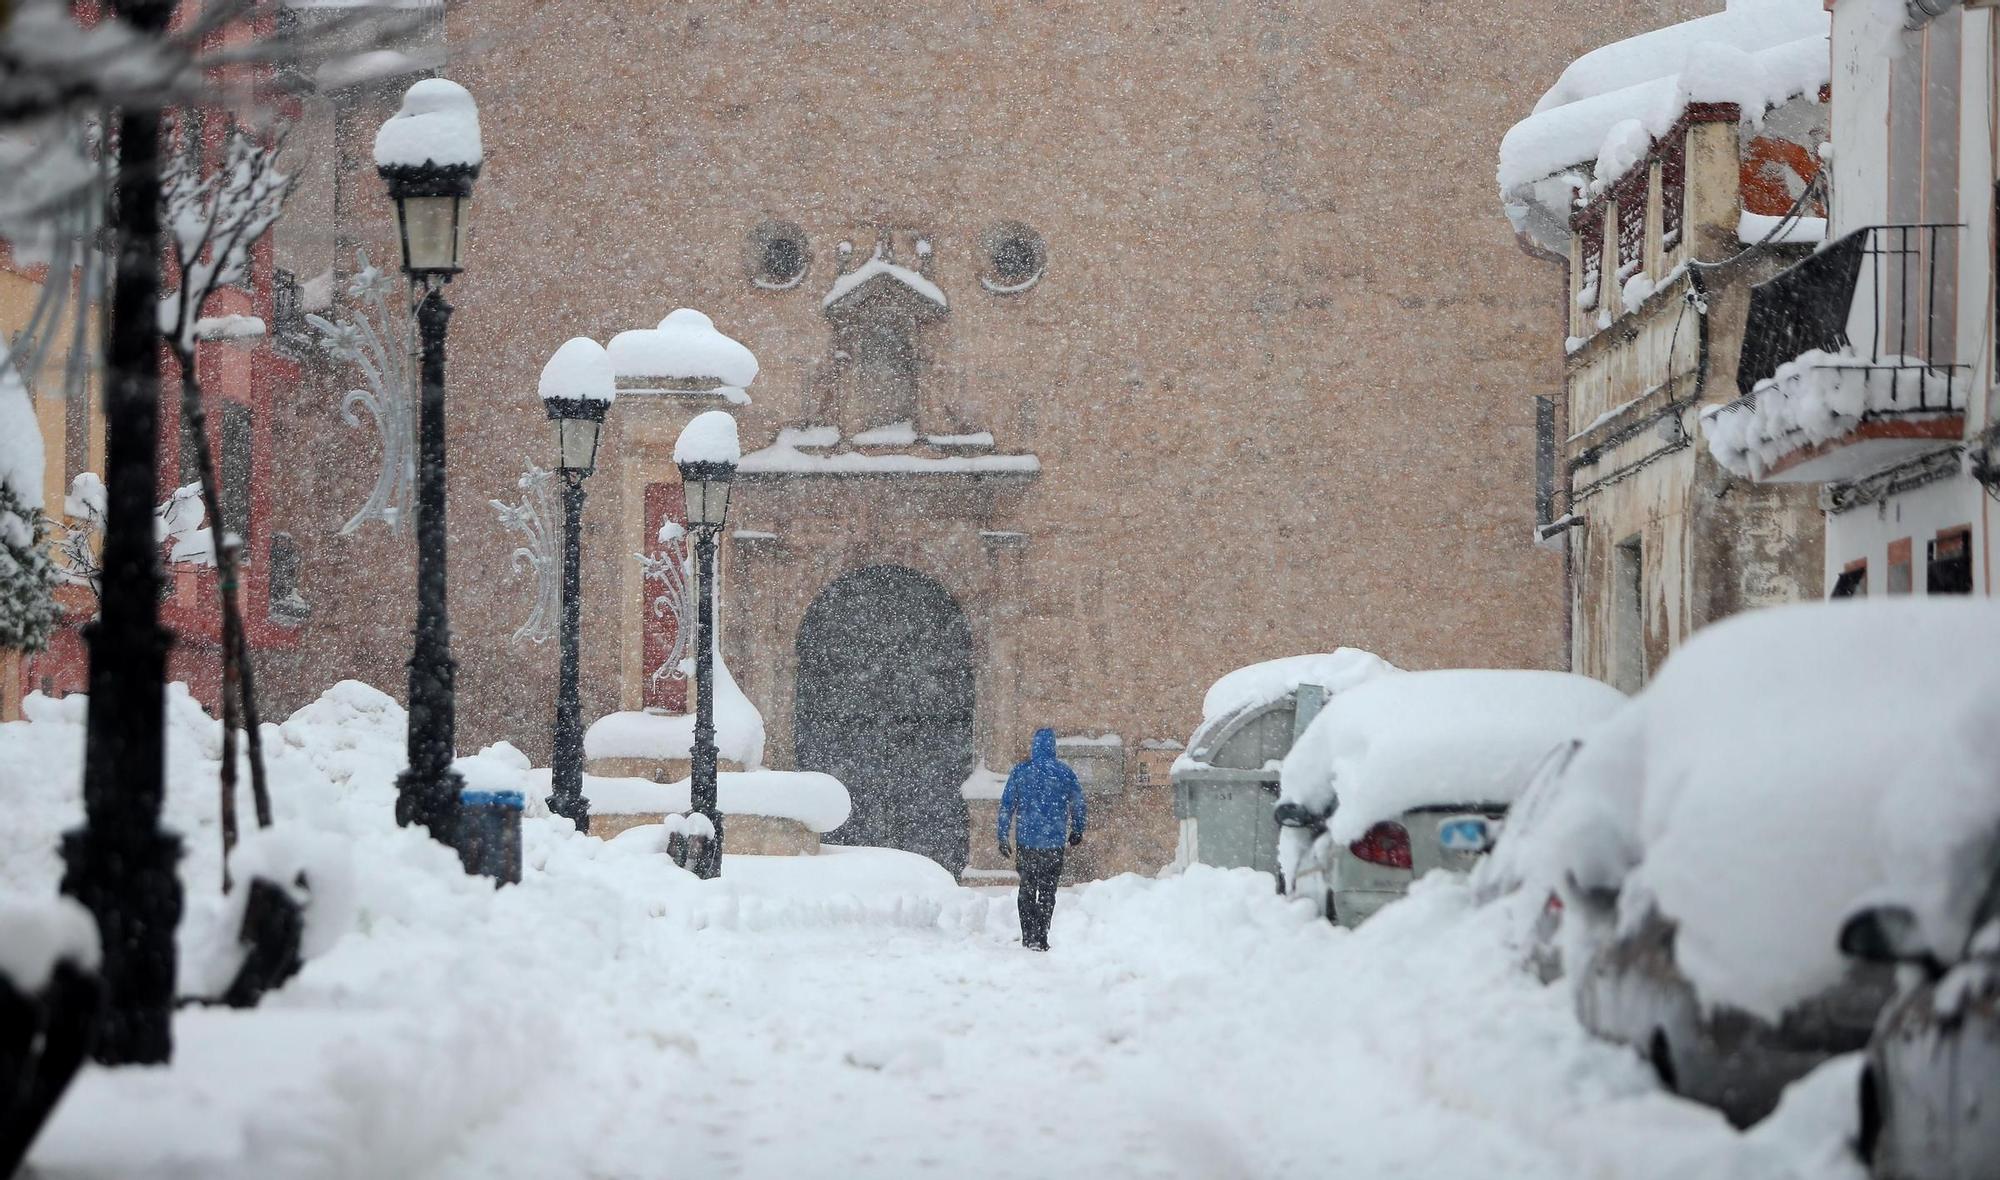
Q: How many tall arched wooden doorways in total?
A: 1